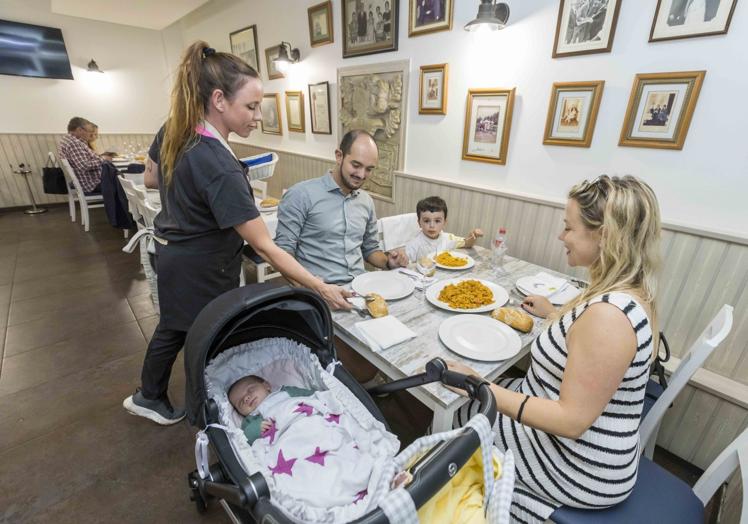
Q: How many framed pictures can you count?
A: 14